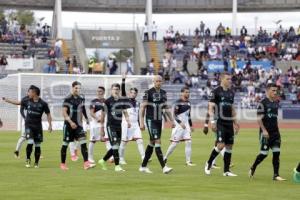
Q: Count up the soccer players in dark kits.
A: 6